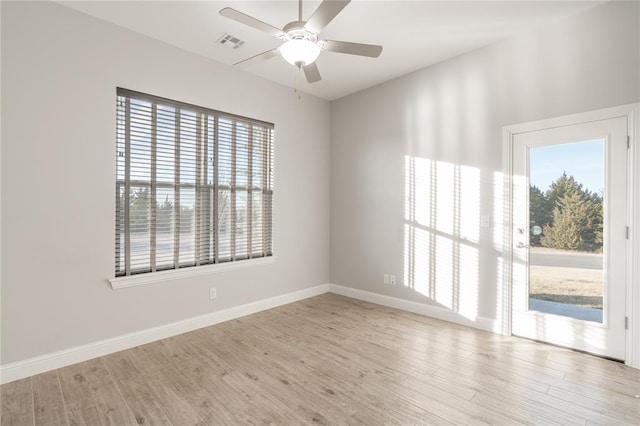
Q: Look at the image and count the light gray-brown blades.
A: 5